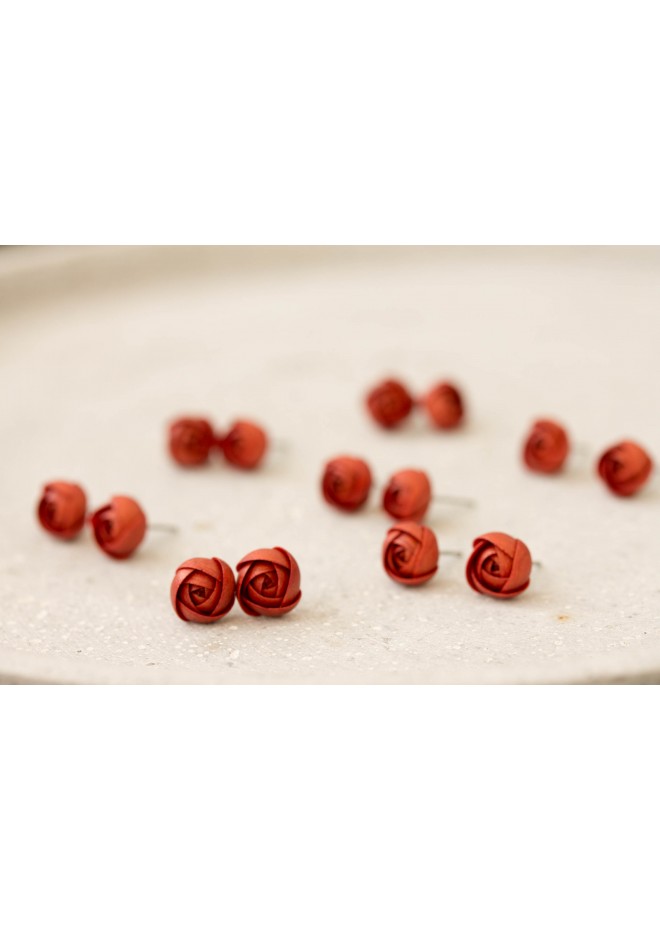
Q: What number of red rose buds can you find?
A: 14